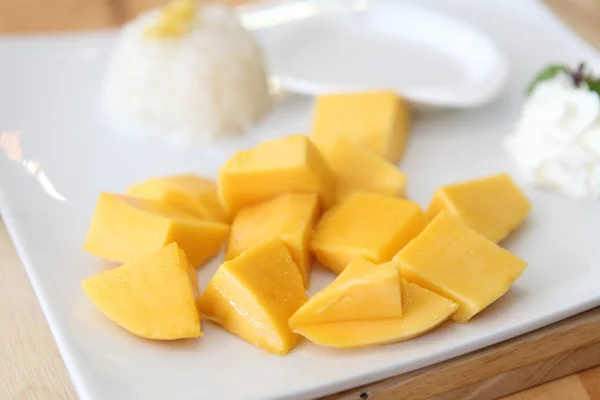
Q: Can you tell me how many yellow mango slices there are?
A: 13